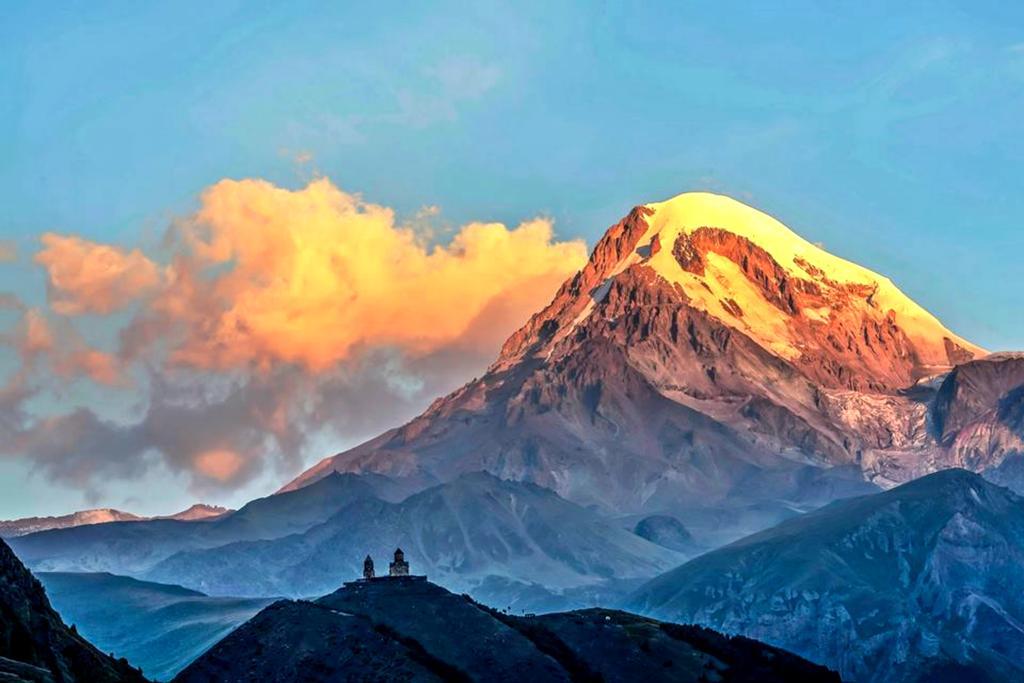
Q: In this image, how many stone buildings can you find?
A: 2